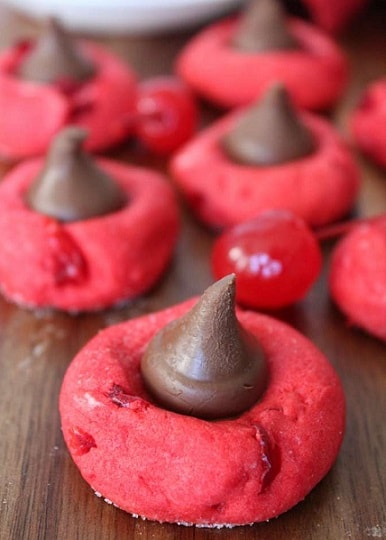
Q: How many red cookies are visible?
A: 7